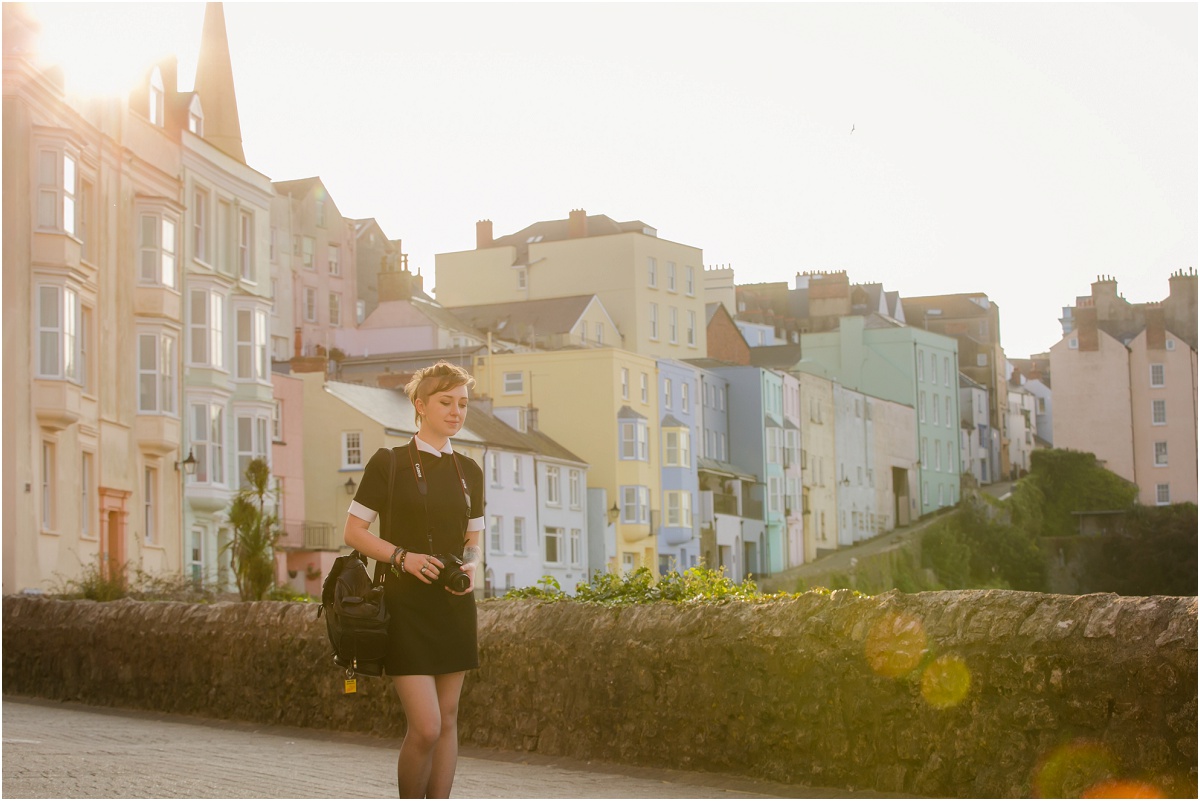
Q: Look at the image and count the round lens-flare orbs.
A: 4